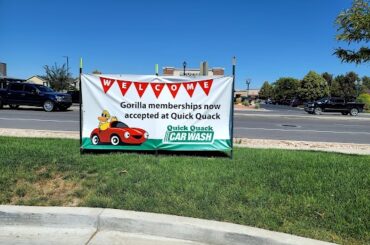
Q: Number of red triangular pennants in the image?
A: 7